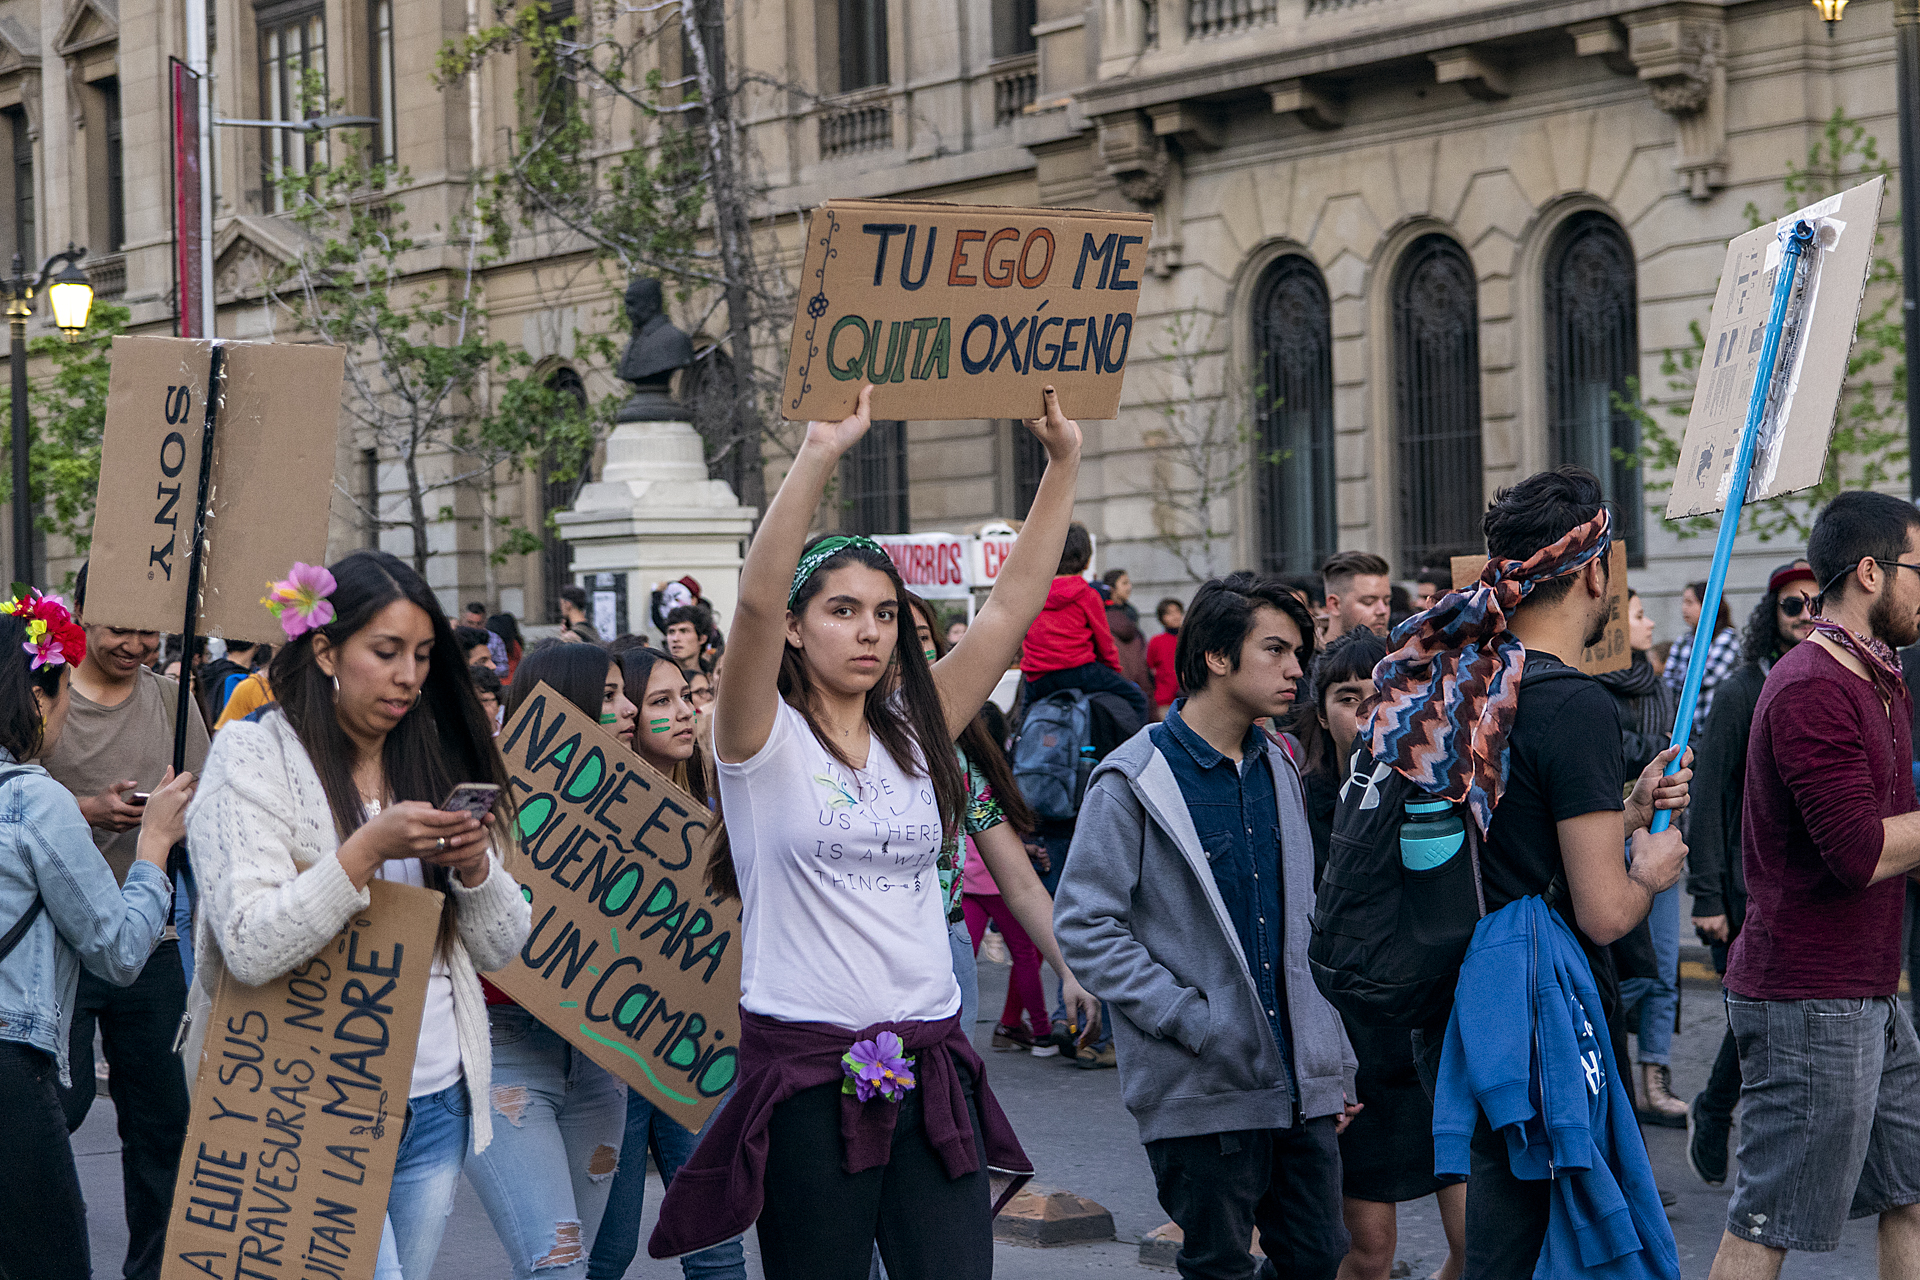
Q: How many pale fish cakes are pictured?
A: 0